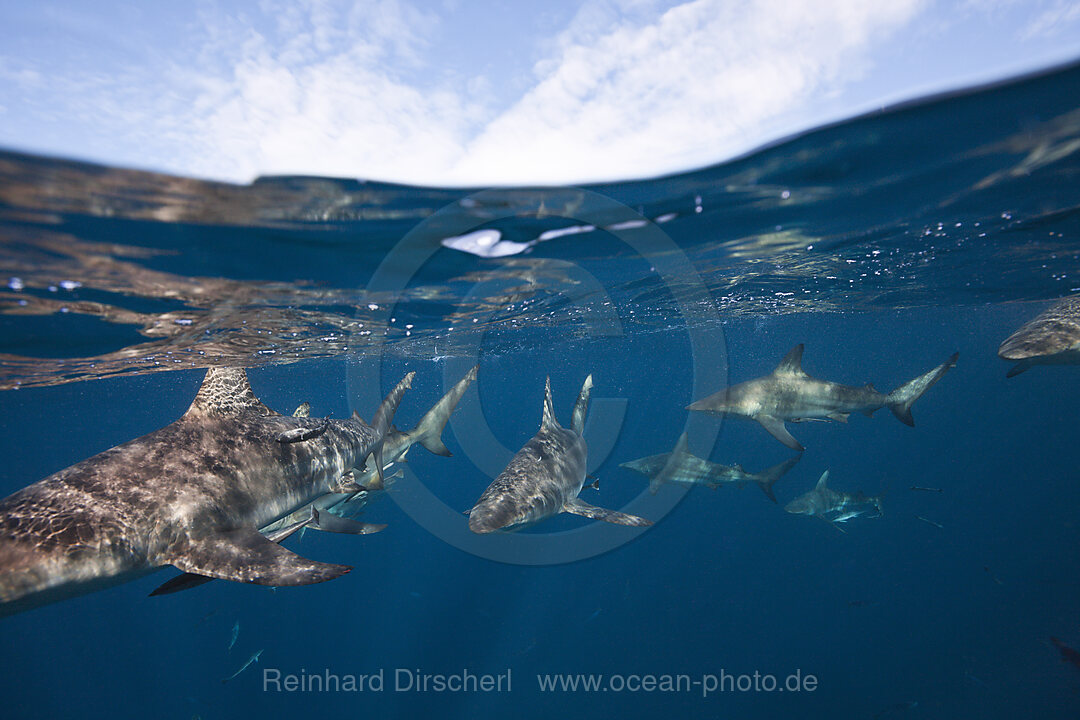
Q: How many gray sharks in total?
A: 7